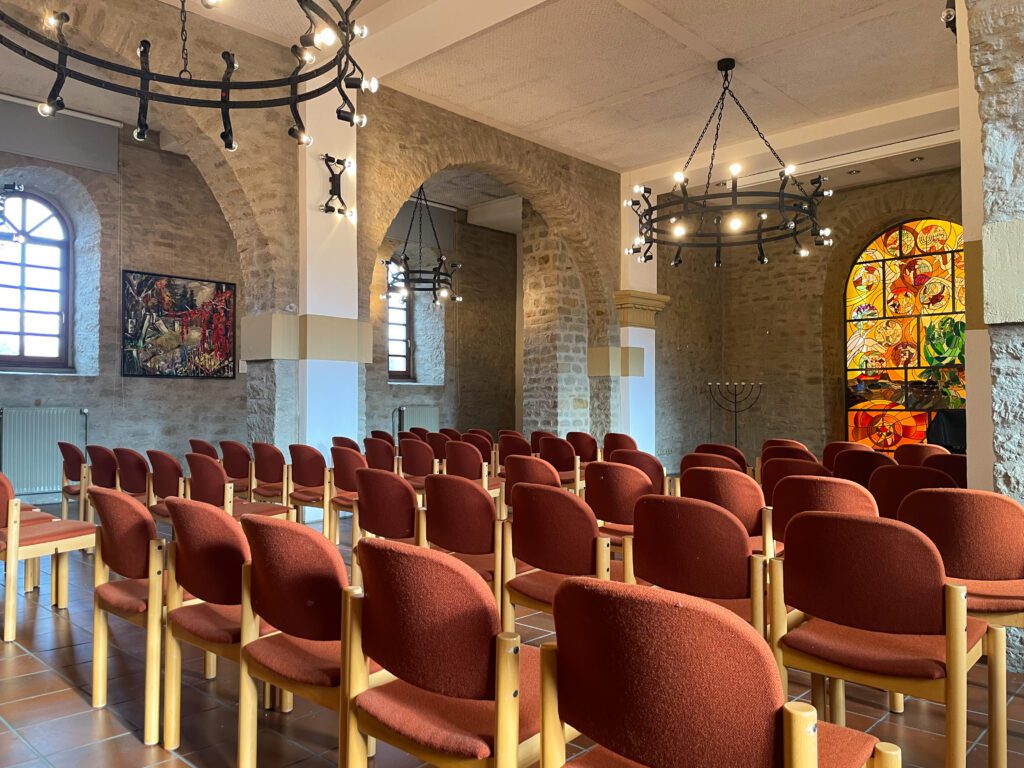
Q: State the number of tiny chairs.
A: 0